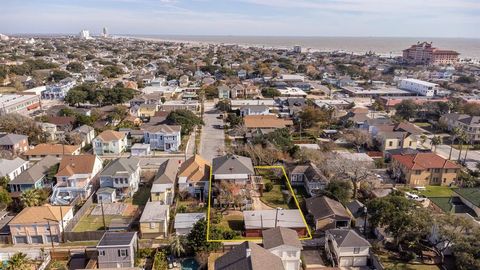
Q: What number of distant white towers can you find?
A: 2